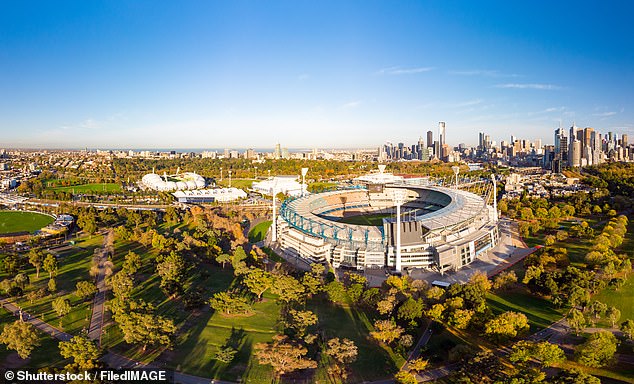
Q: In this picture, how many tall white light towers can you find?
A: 6